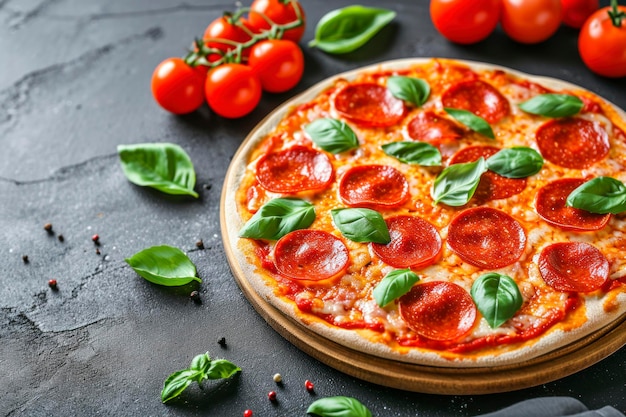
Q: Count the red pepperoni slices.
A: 13